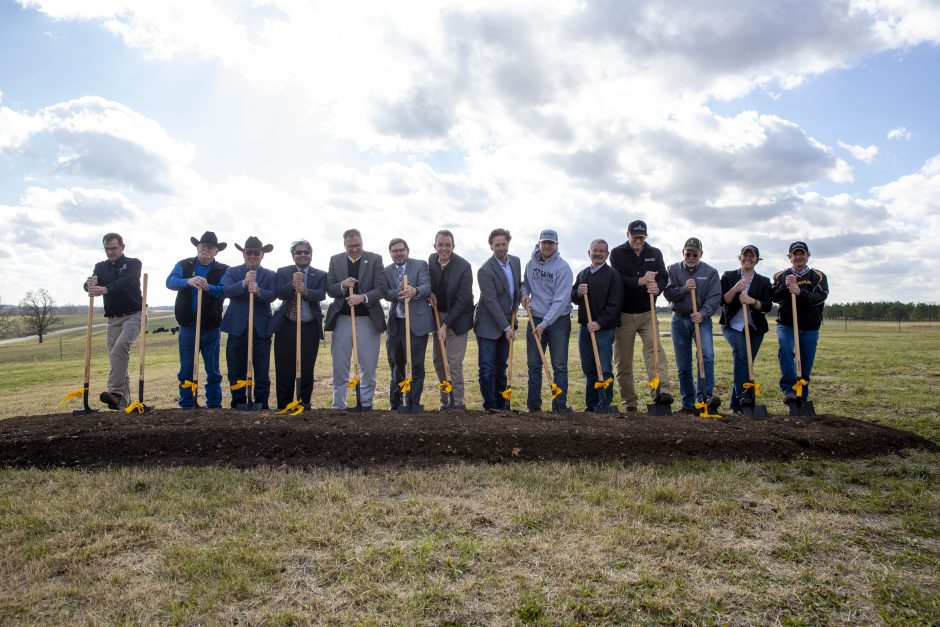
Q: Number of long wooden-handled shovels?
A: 15